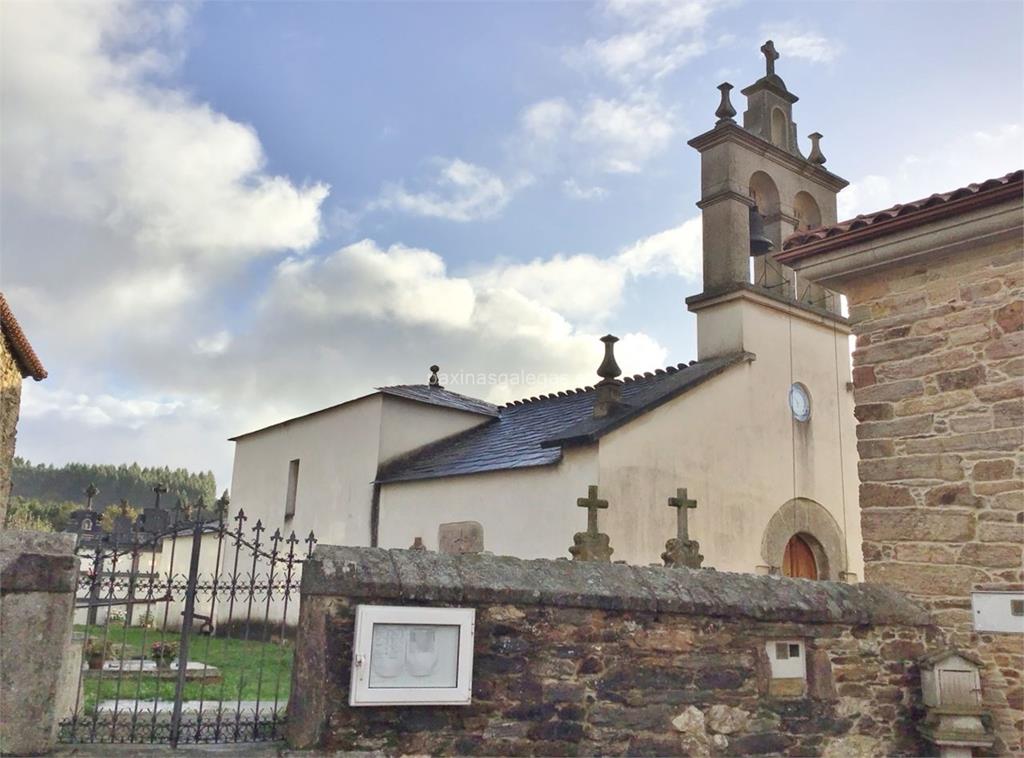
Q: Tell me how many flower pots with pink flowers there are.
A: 1